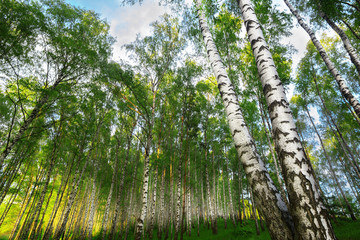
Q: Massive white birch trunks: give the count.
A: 2